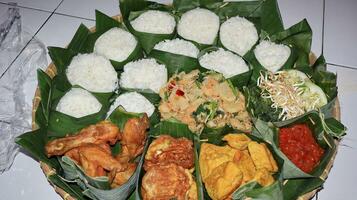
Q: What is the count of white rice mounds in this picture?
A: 11